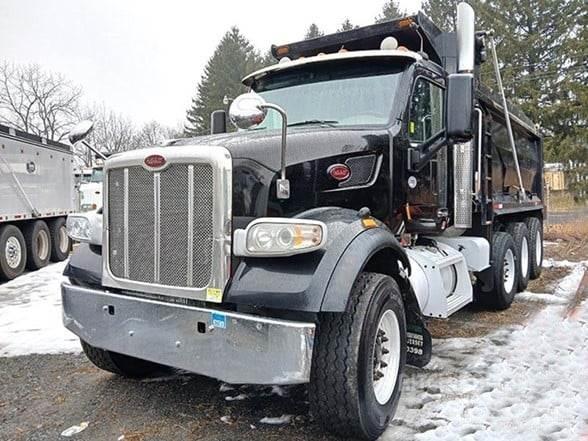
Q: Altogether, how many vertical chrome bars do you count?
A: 3